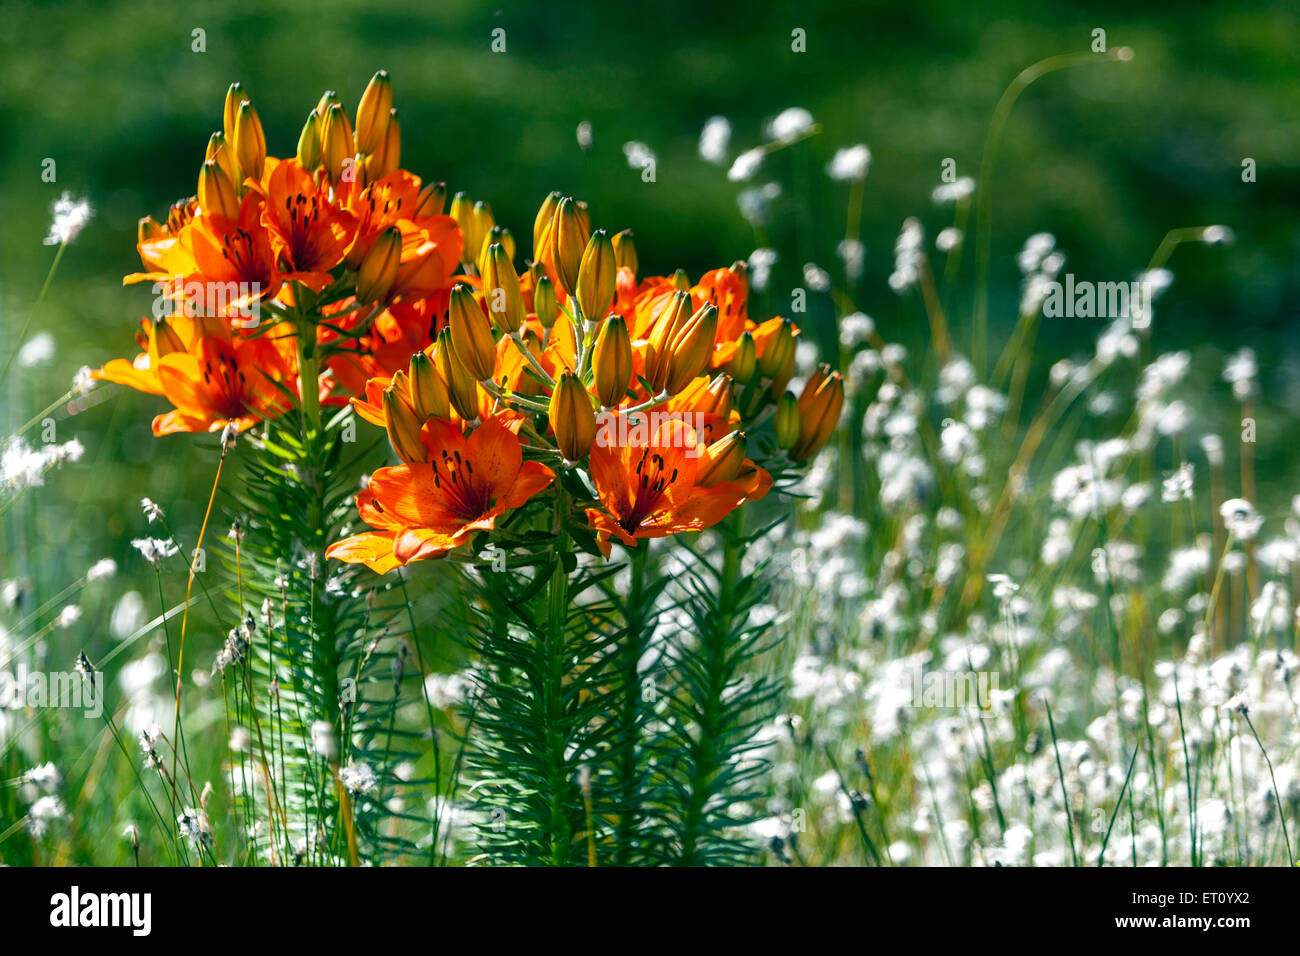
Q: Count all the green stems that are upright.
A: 4